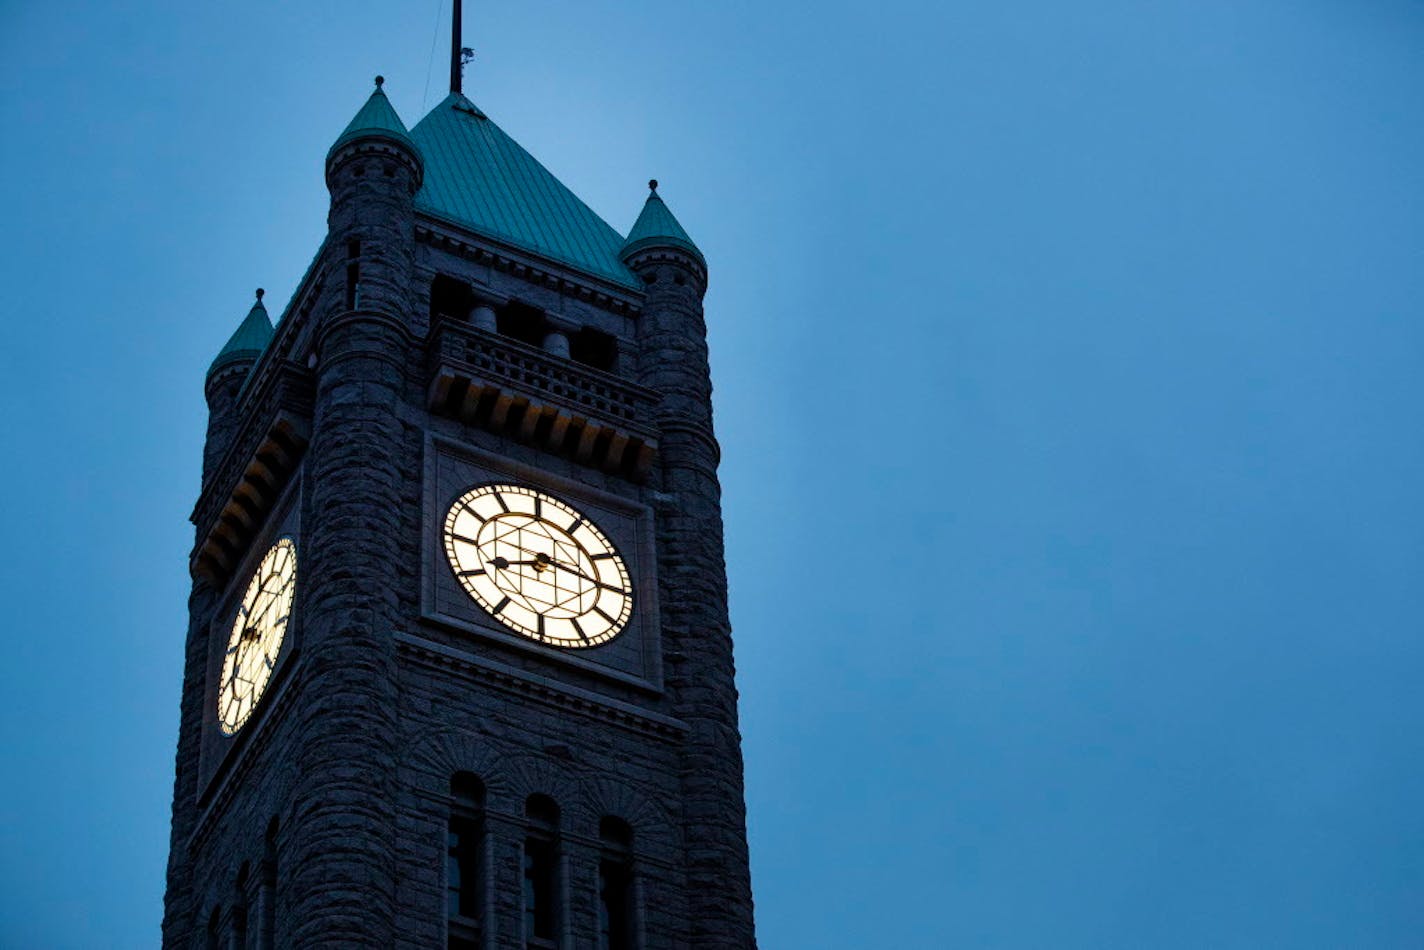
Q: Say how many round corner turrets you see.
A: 3